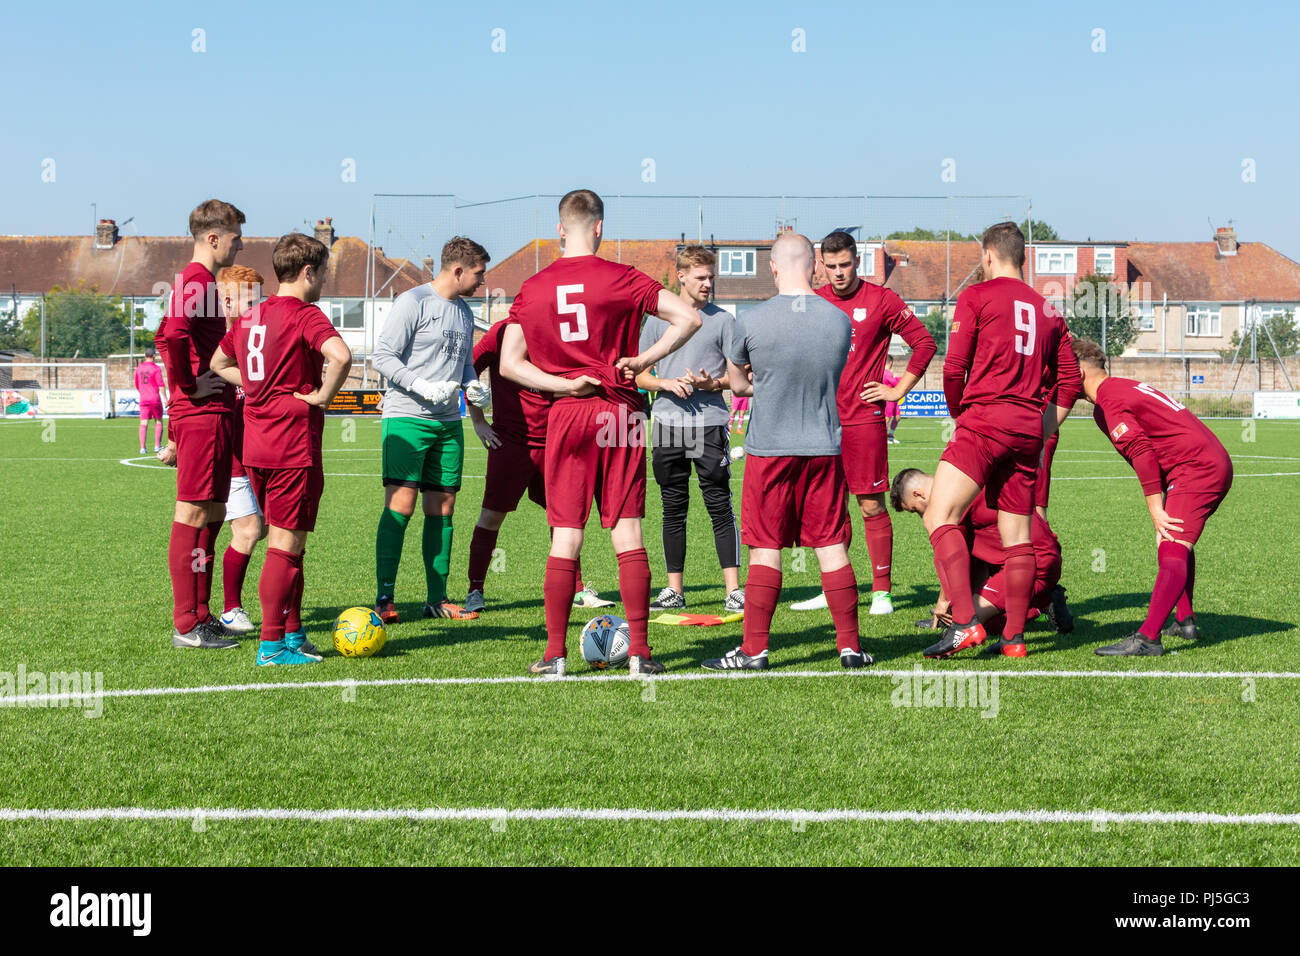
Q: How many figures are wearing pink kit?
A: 3